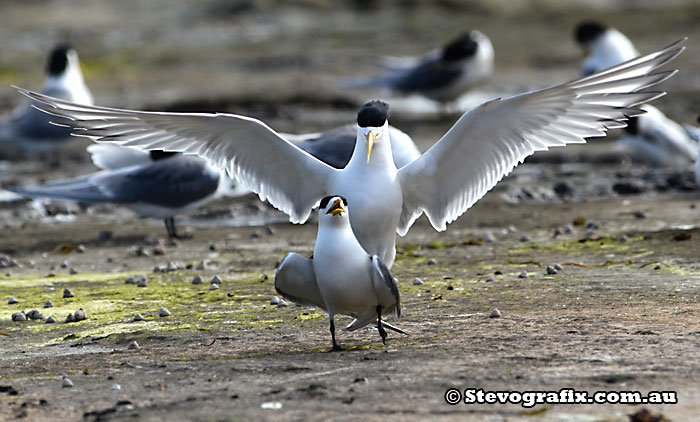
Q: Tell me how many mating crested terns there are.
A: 2